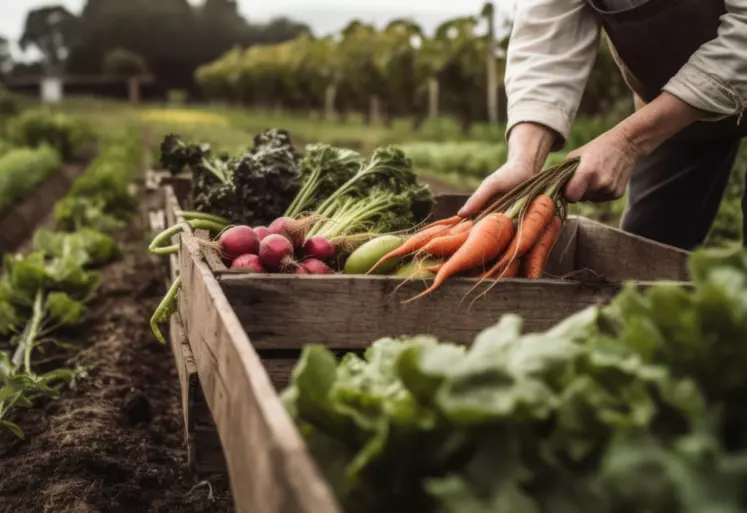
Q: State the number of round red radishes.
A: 7